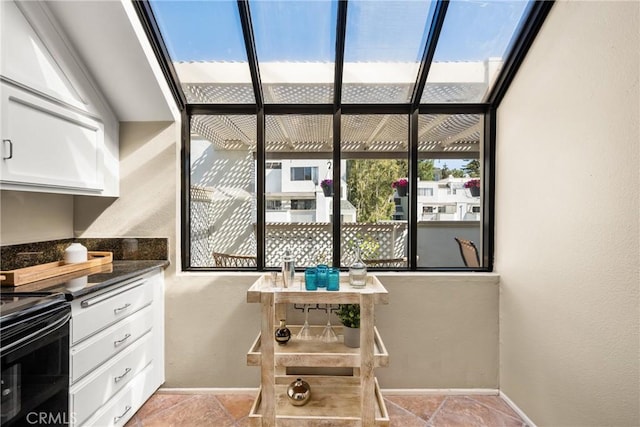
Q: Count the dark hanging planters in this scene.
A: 3